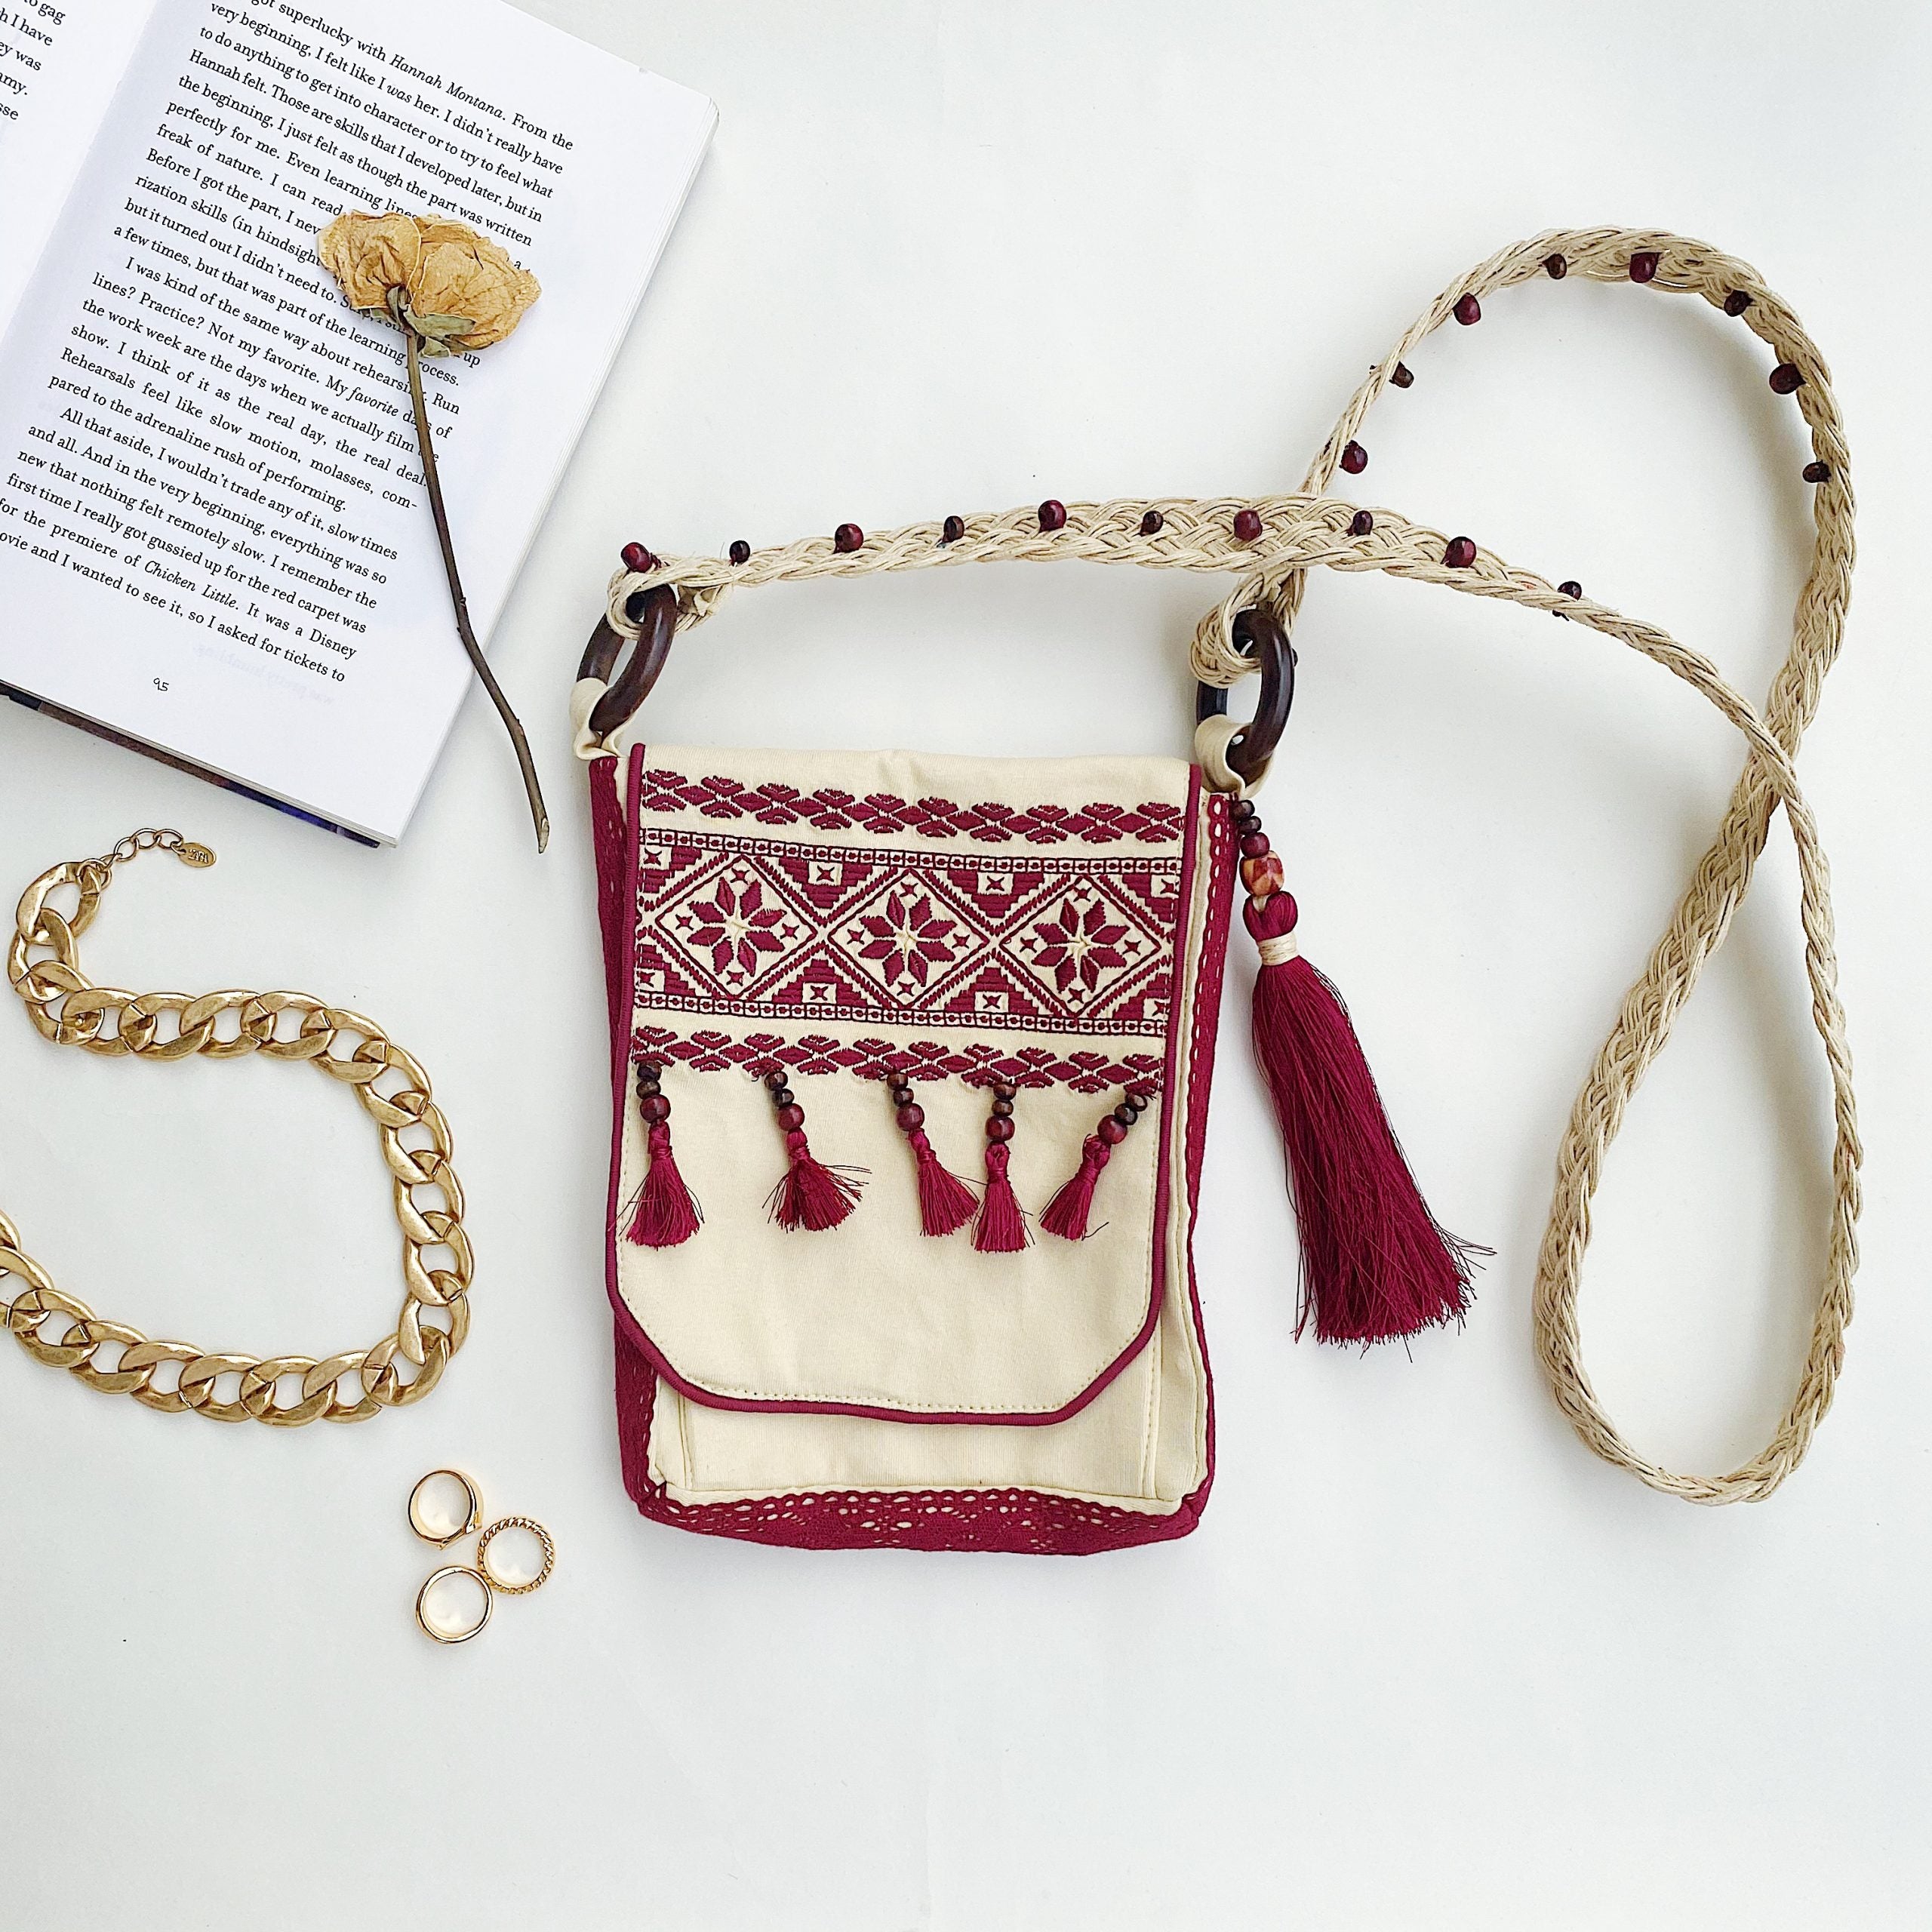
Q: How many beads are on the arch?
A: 8